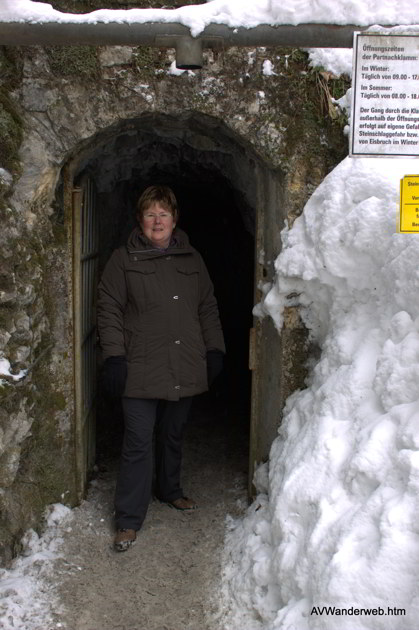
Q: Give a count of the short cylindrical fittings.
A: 1